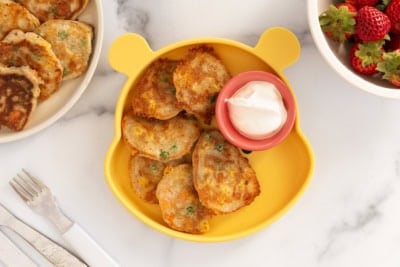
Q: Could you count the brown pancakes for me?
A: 11